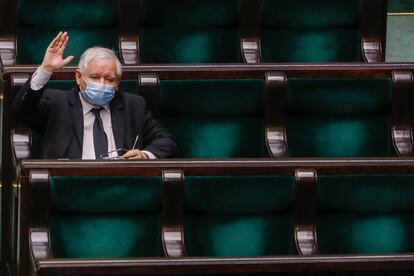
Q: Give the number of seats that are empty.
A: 8